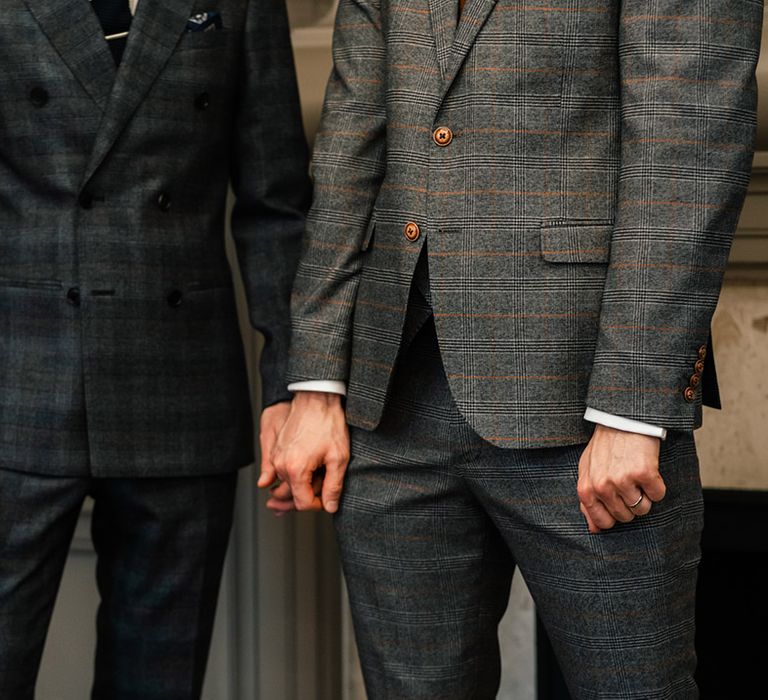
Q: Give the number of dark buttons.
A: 6